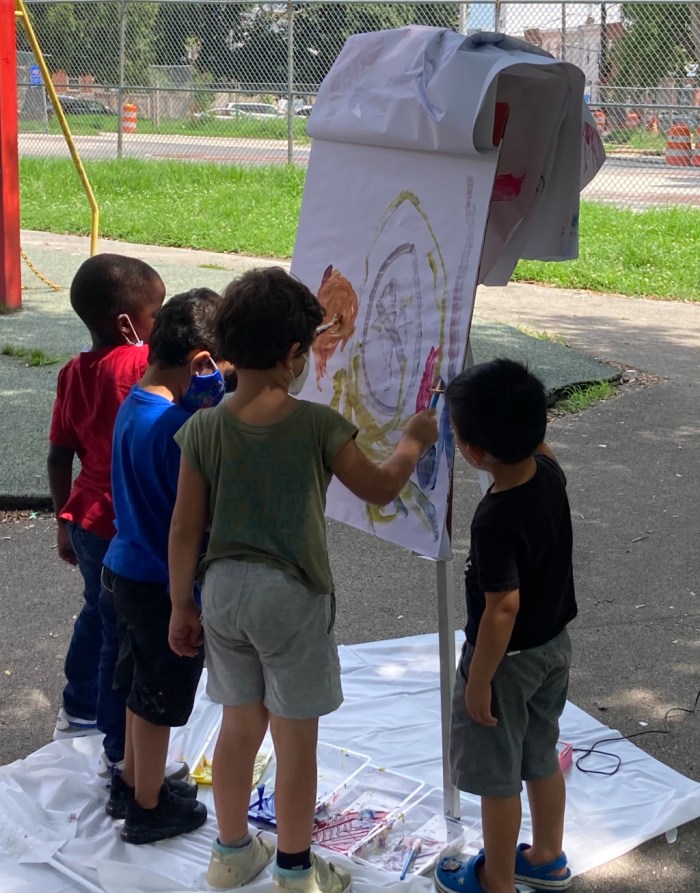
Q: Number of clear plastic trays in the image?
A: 4